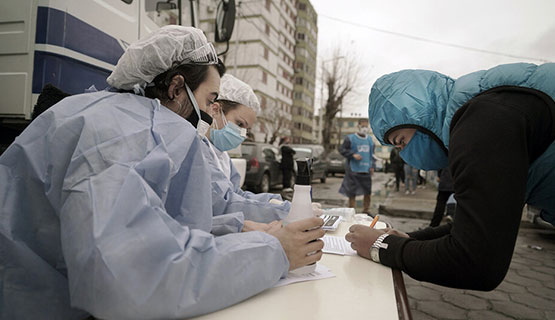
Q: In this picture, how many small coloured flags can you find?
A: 0